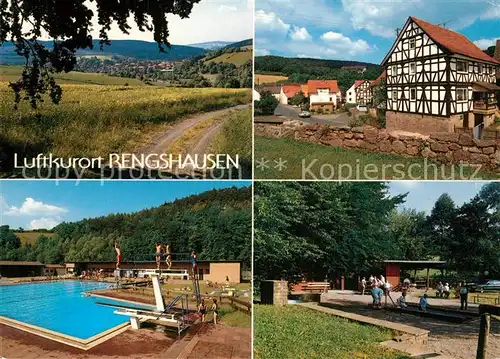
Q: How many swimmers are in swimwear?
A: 6